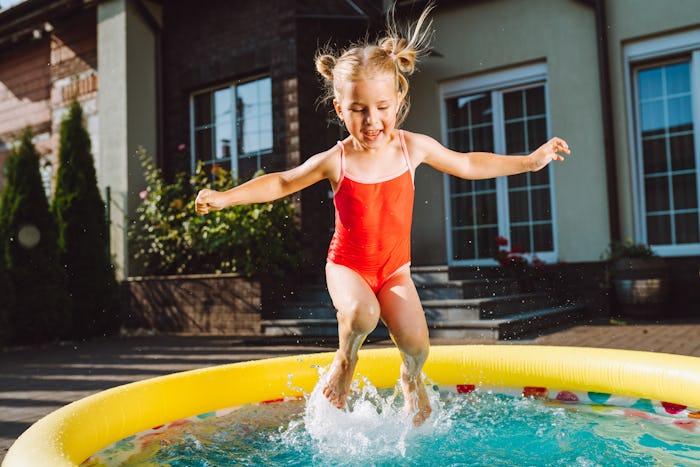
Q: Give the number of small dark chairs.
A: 0